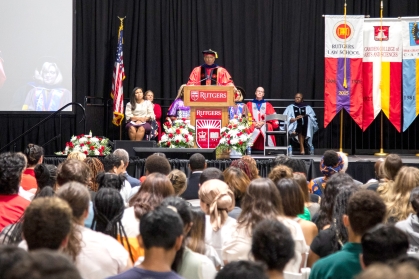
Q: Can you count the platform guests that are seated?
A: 6